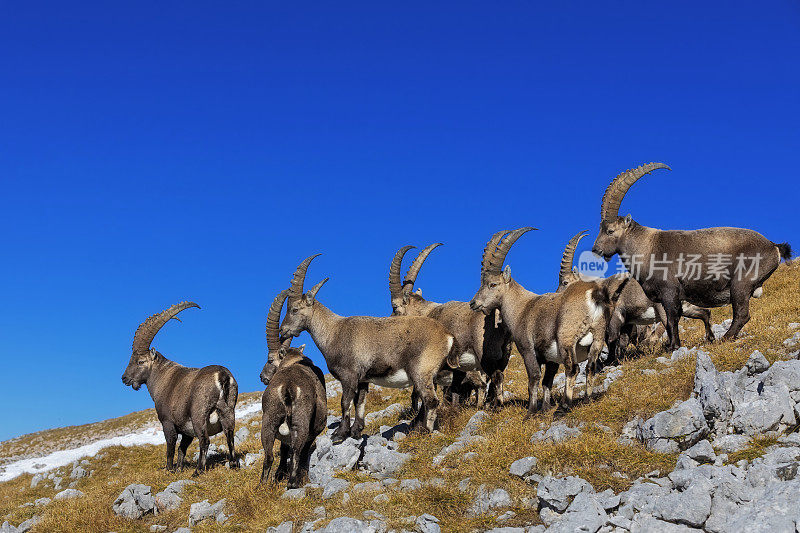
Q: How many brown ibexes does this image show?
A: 7